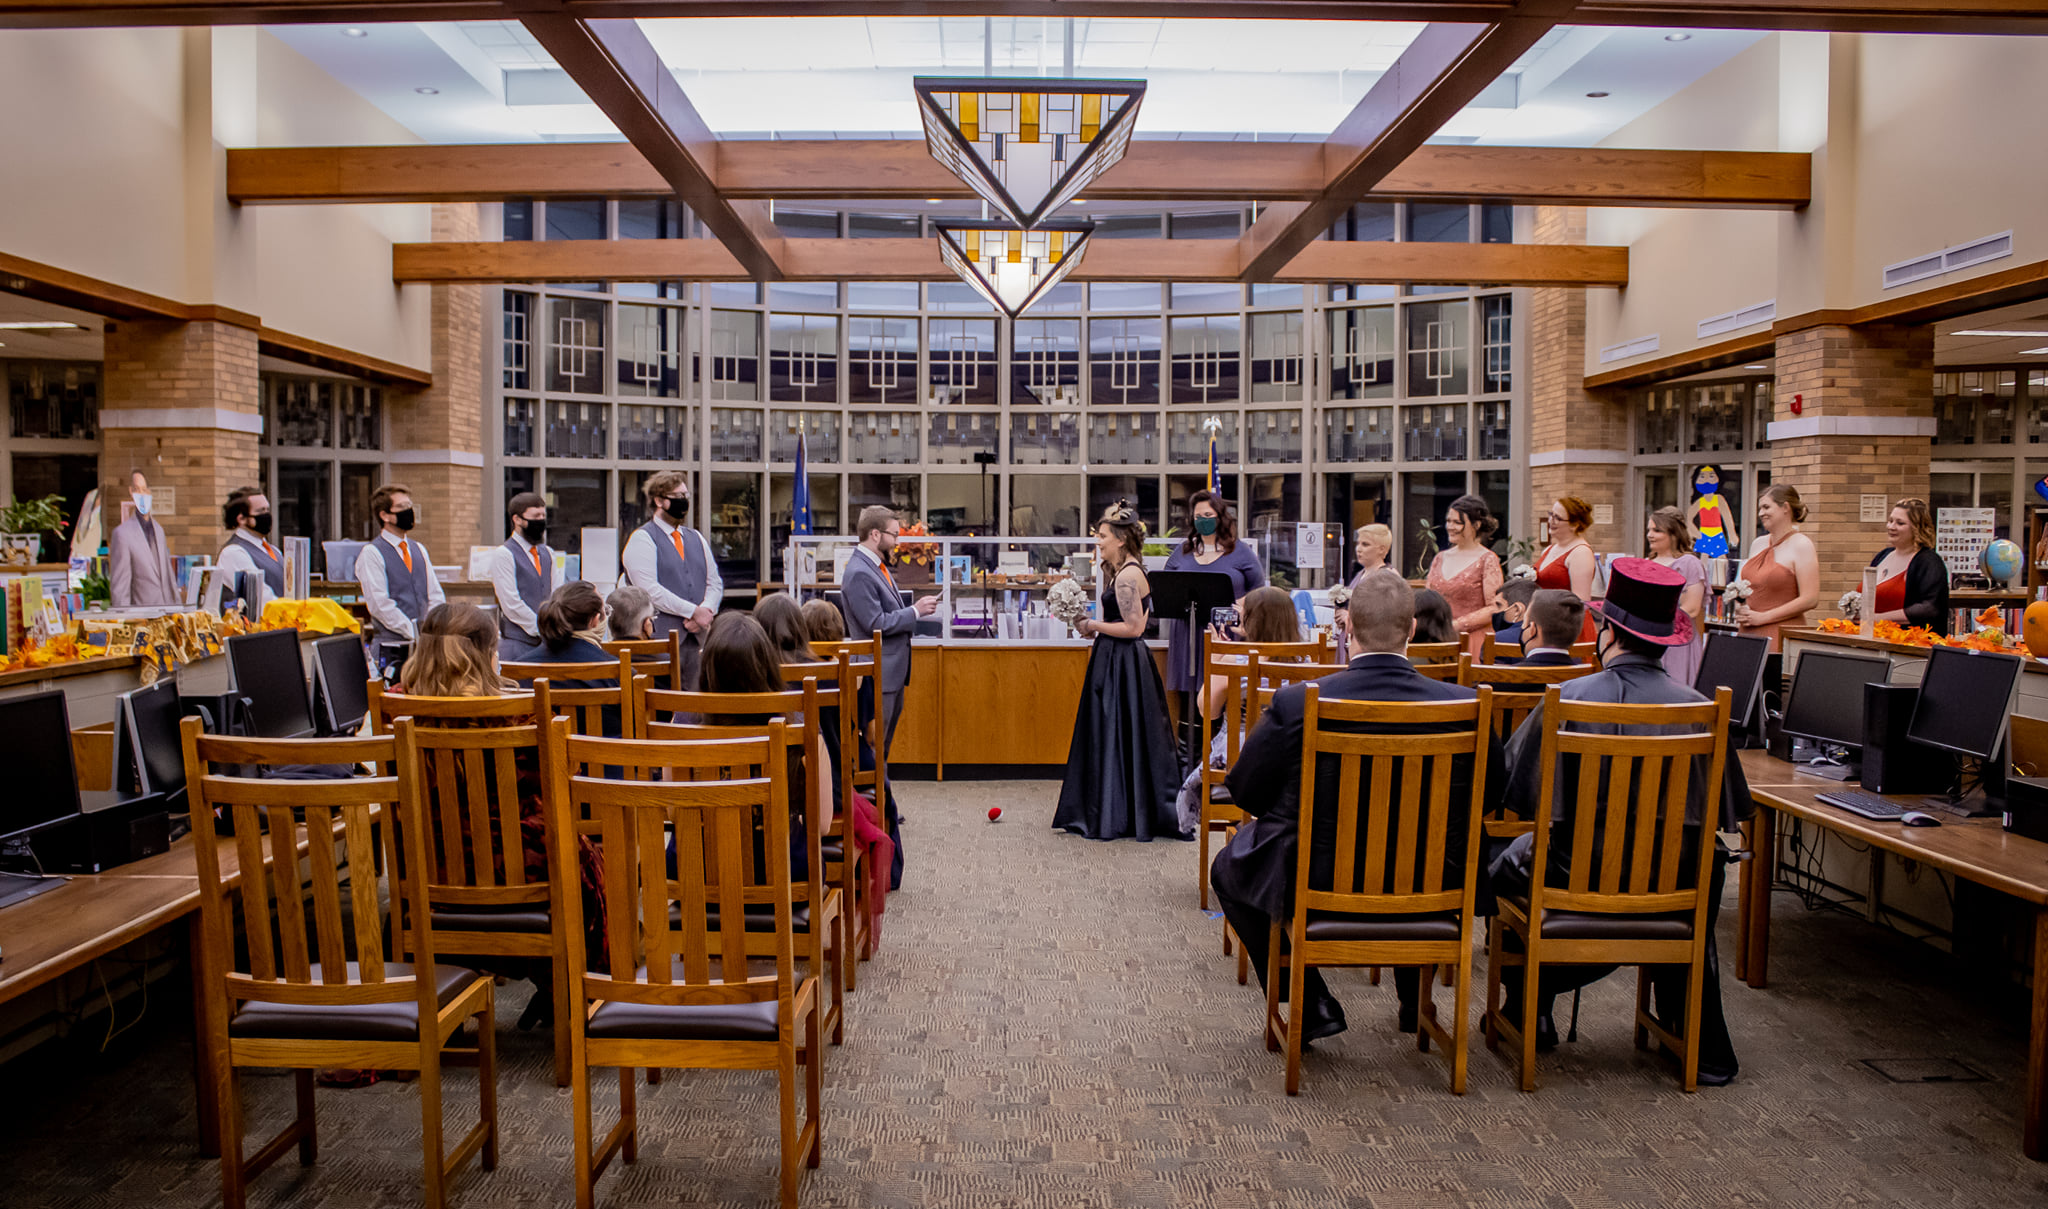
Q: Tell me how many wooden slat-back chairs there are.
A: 15